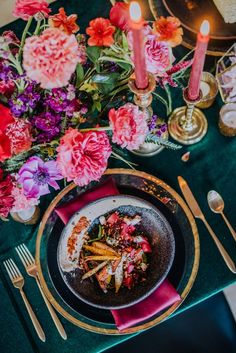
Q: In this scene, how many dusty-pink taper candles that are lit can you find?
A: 2